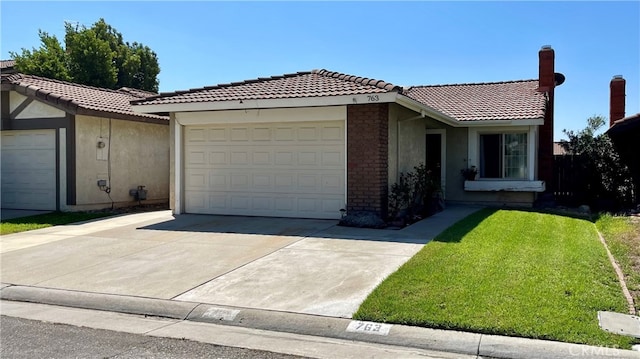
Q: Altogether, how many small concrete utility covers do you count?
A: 1